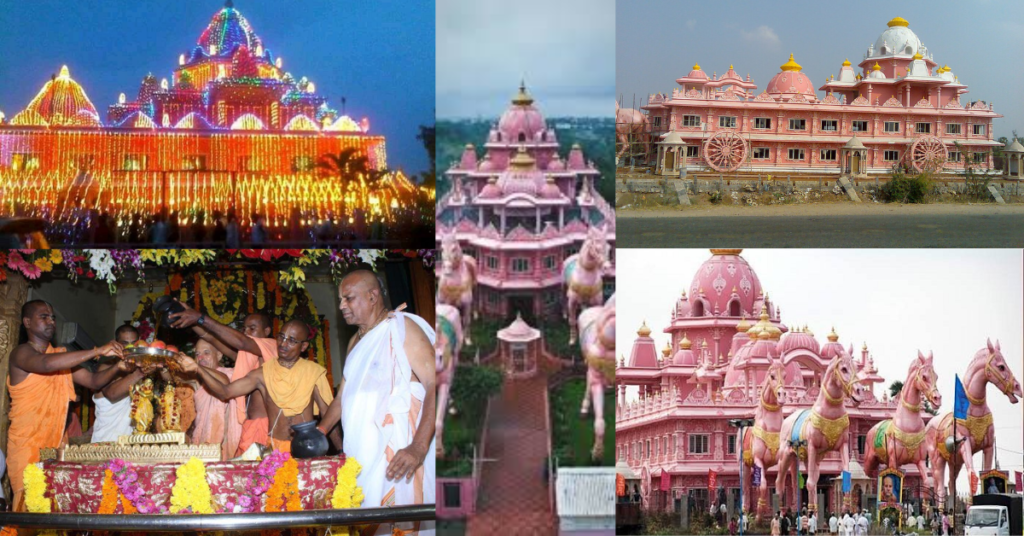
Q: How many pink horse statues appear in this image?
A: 8